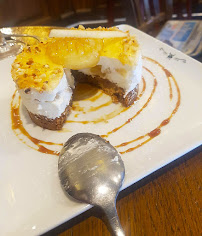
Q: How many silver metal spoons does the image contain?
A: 1